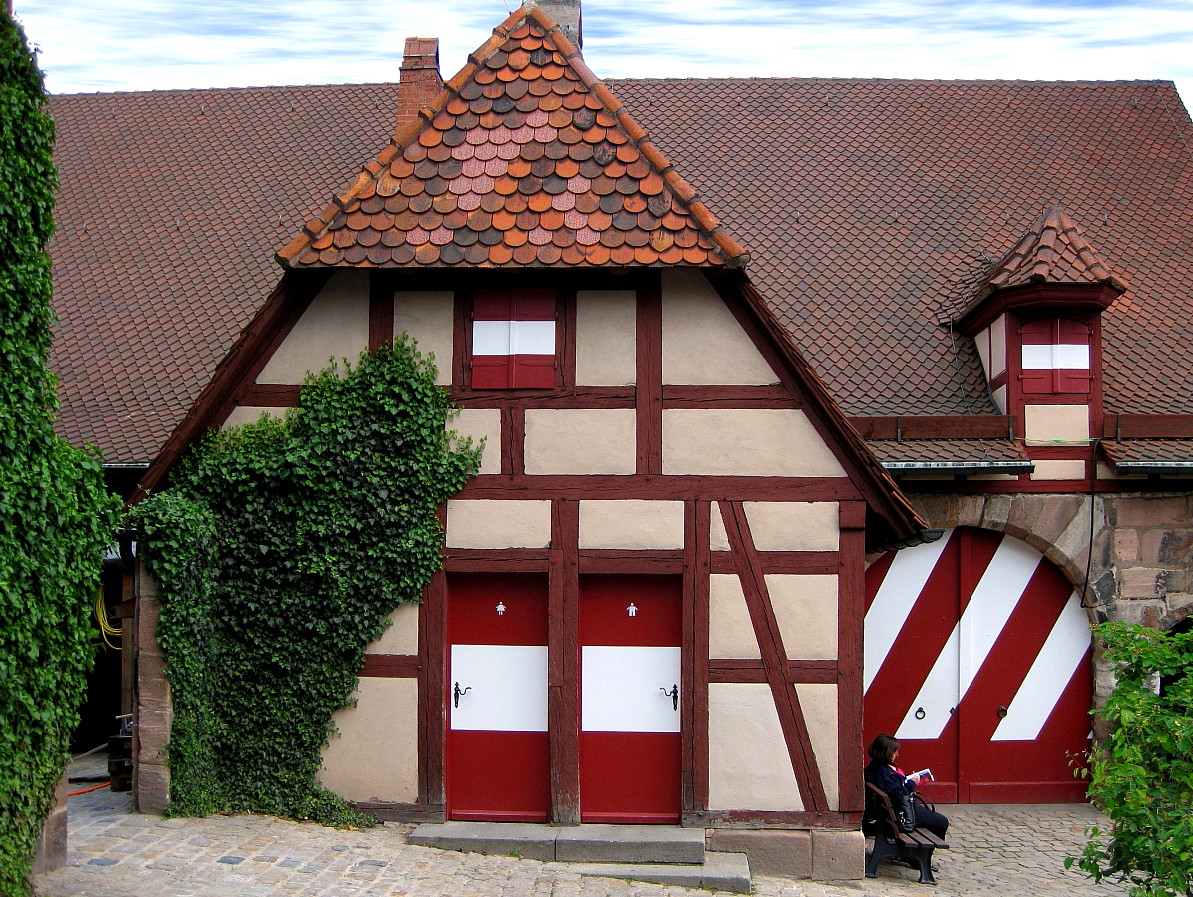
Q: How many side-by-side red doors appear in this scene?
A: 2